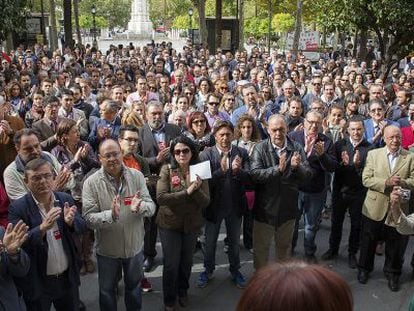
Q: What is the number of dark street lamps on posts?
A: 2